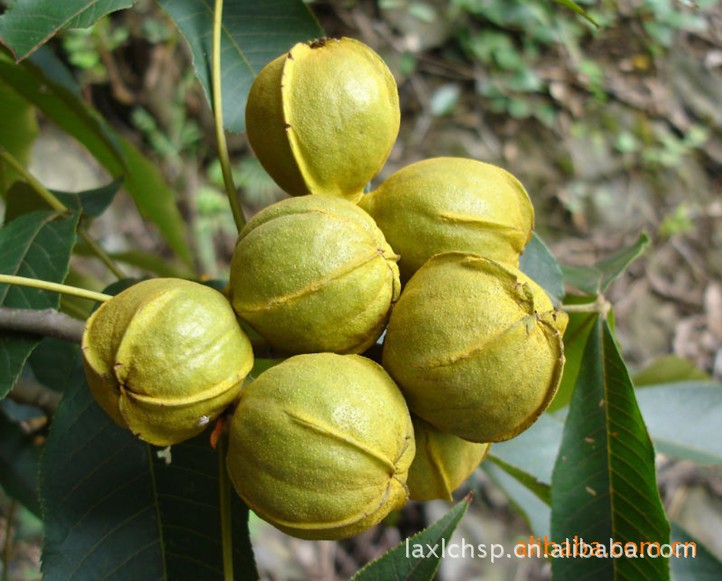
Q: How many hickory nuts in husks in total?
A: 7